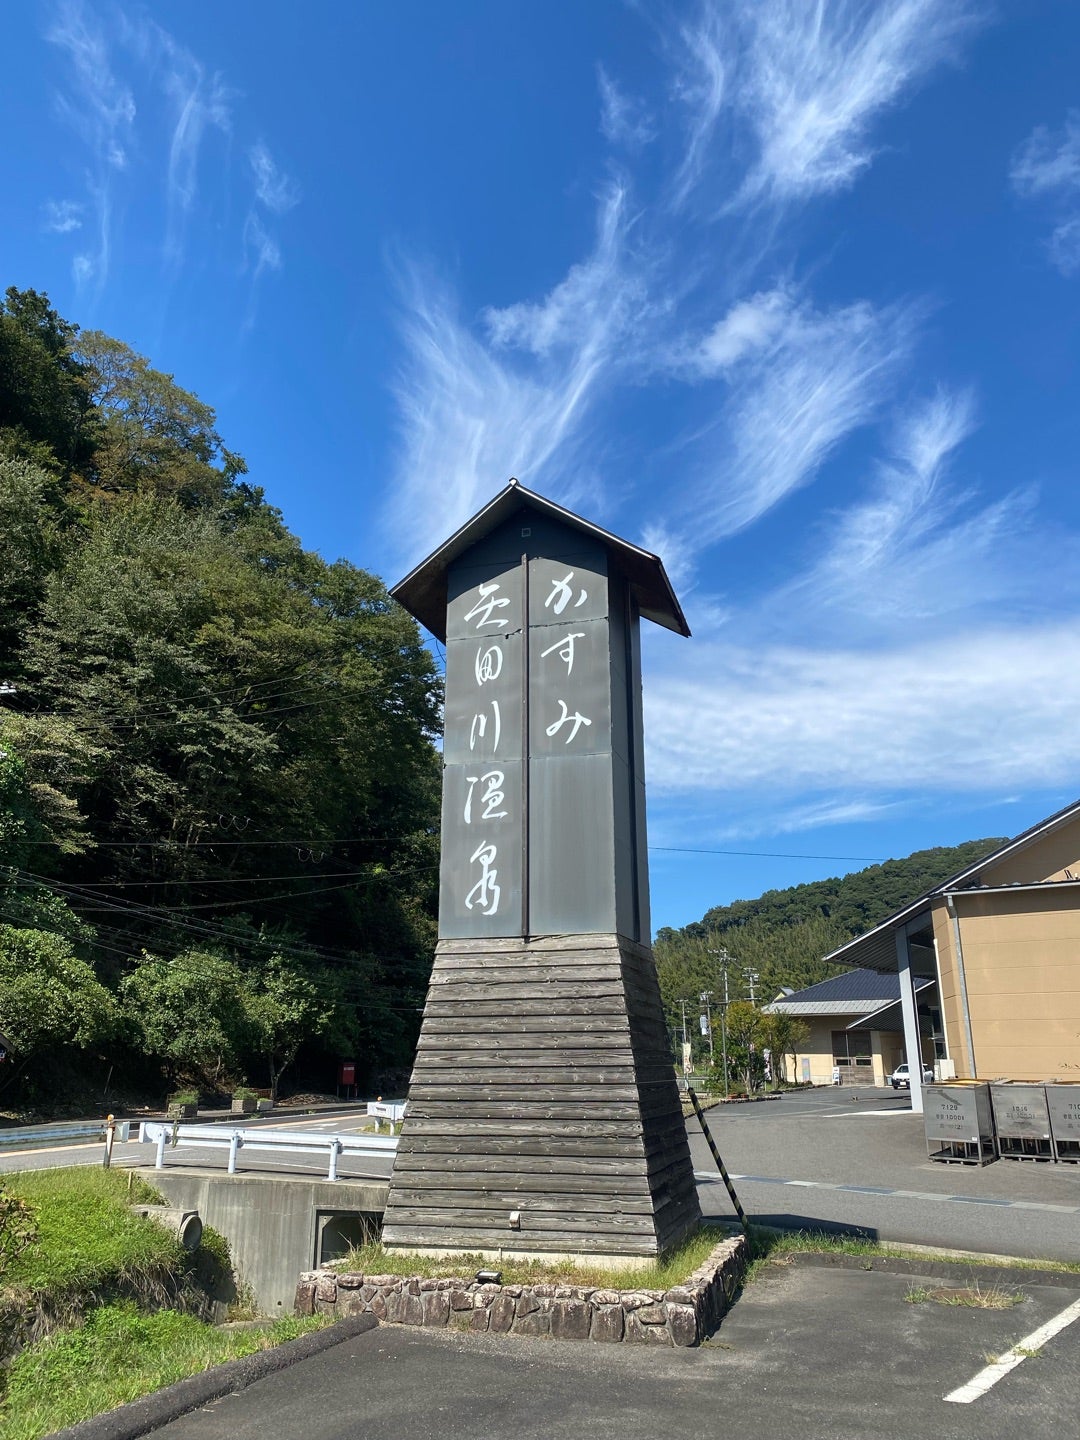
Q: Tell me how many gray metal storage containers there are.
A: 3